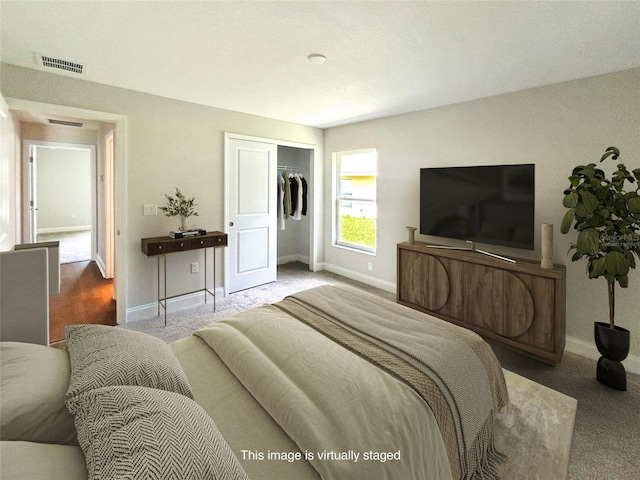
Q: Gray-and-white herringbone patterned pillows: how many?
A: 2